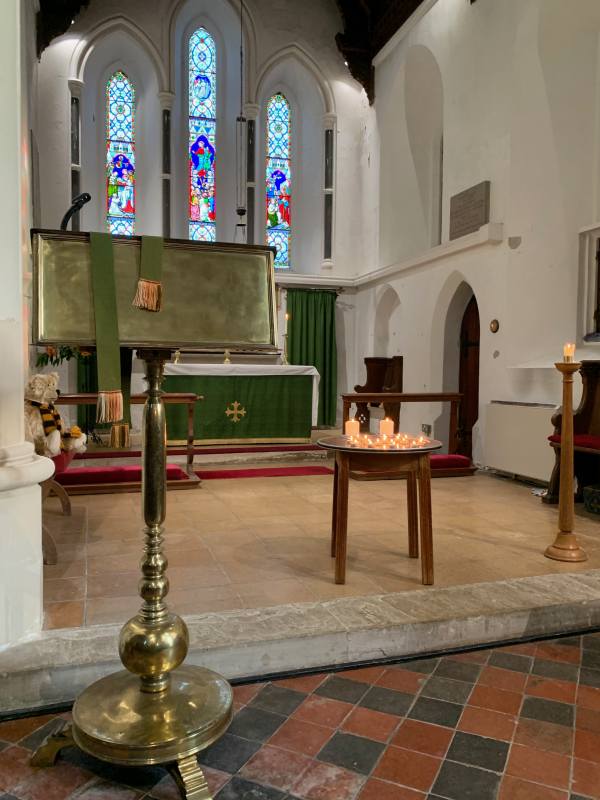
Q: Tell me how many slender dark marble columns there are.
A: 4